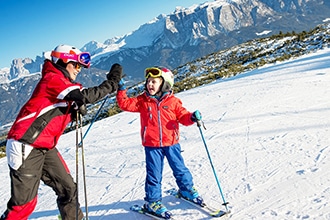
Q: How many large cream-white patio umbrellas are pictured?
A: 0